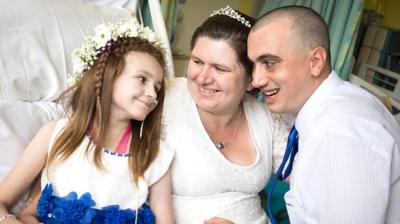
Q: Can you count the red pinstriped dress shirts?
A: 0